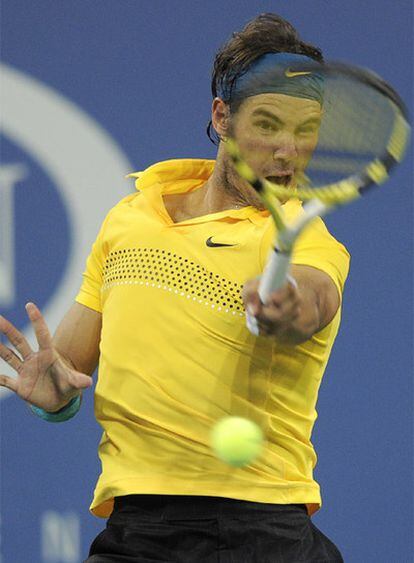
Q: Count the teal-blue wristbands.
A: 1